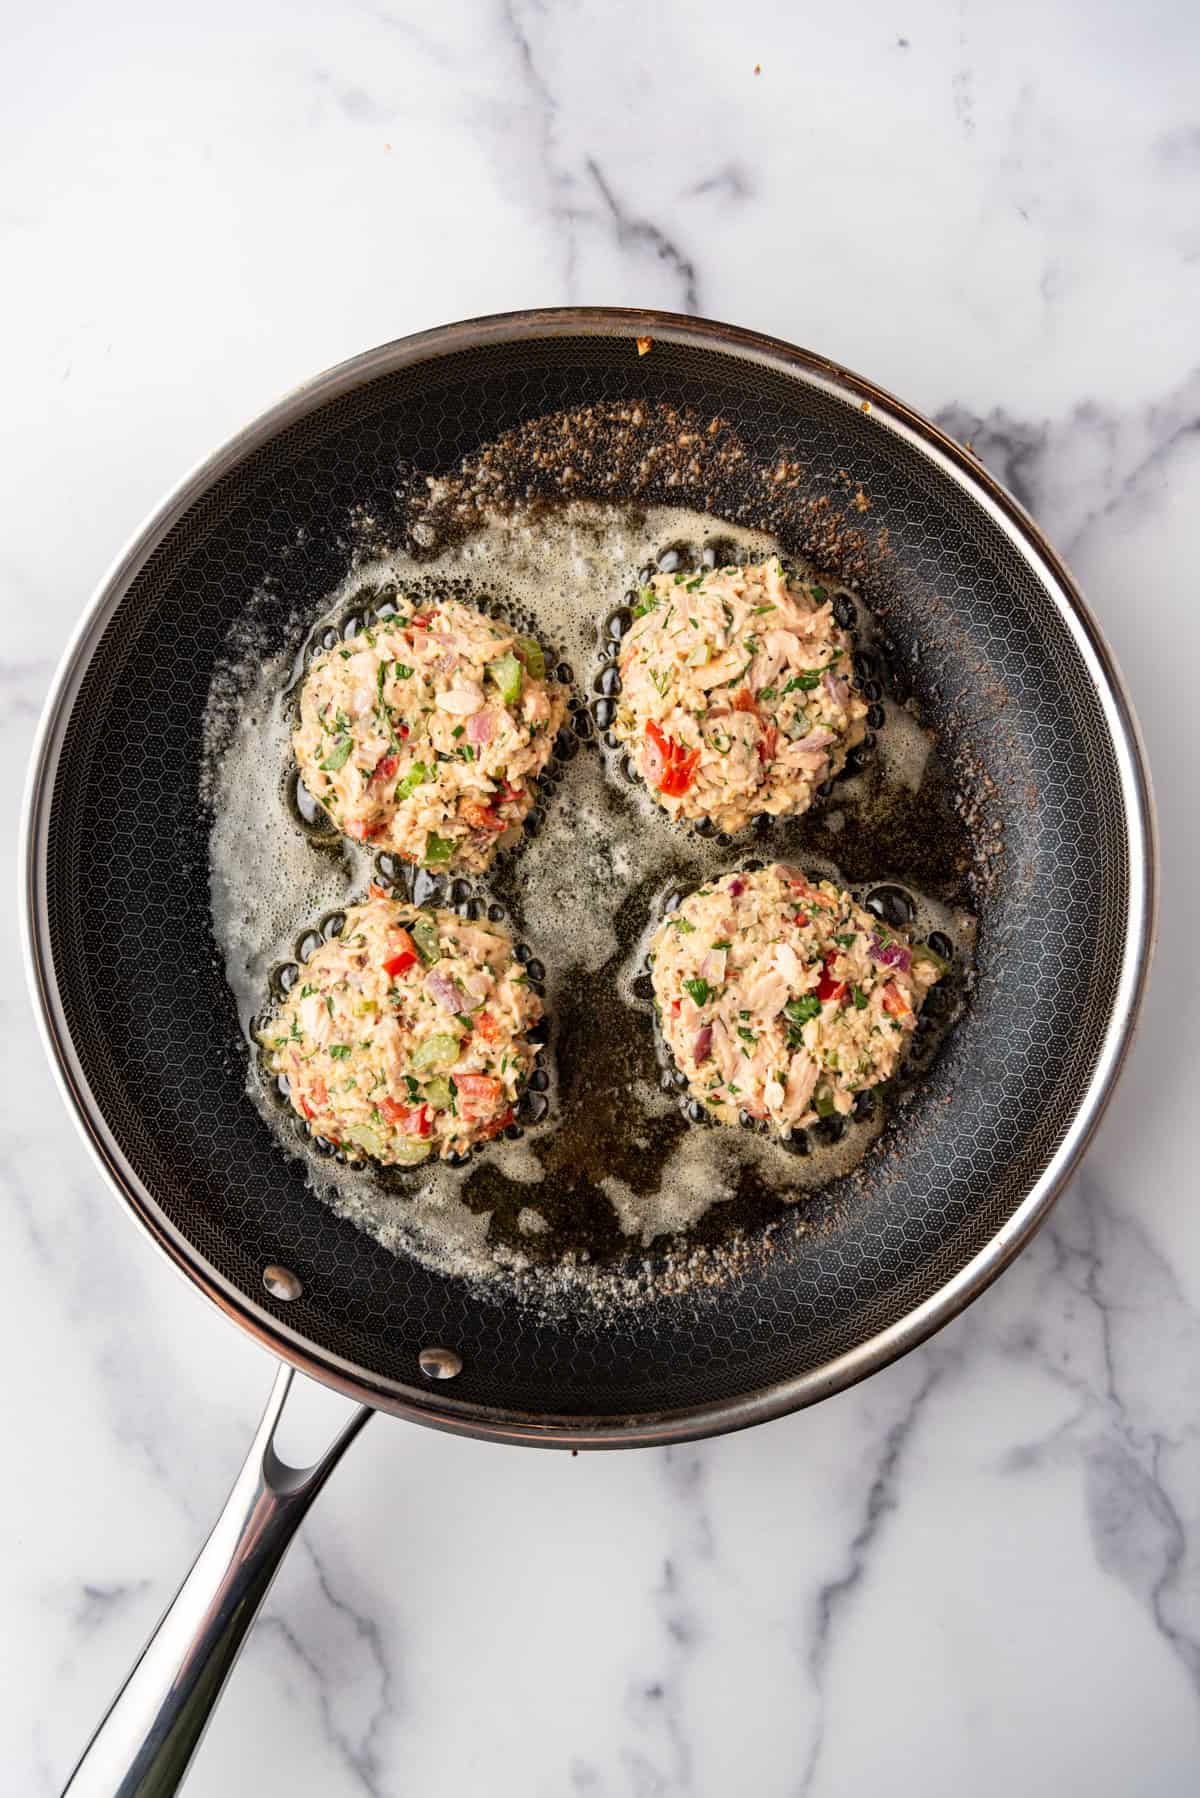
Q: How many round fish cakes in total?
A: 4